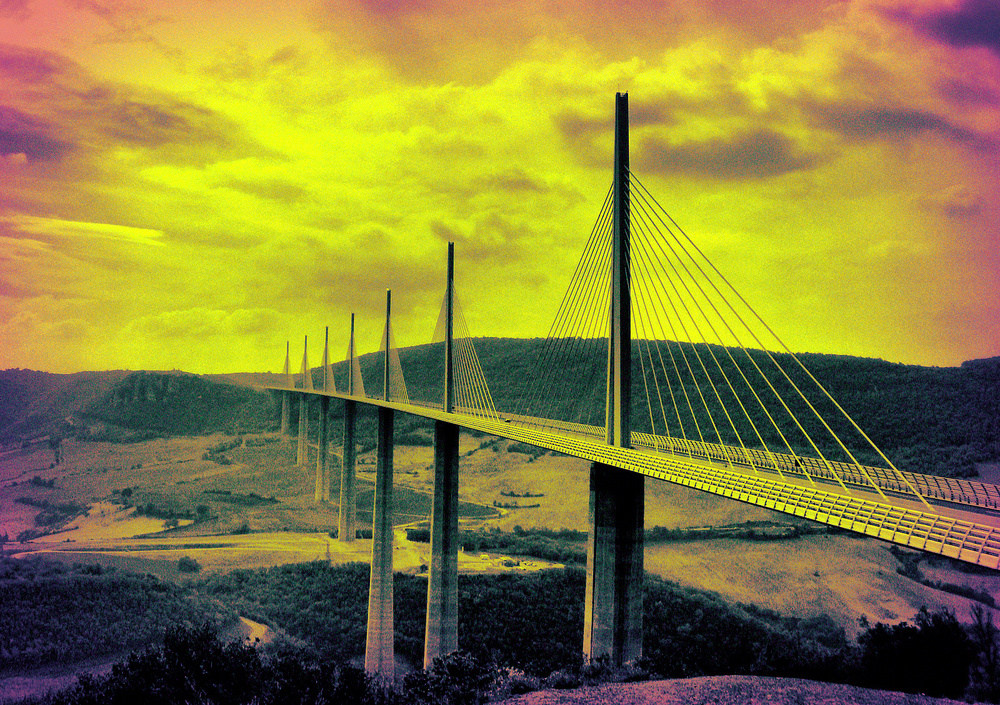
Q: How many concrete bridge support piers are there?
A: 7